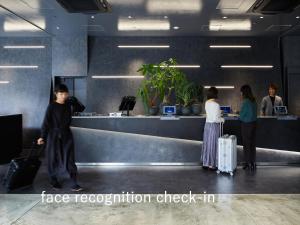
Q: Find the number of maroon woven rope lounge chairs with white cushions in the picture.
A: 0